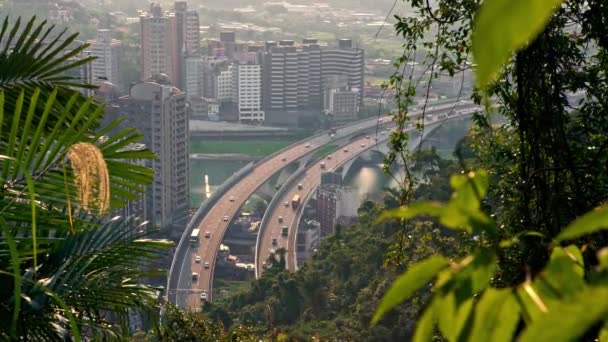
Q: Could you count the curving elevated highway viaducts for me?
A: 2